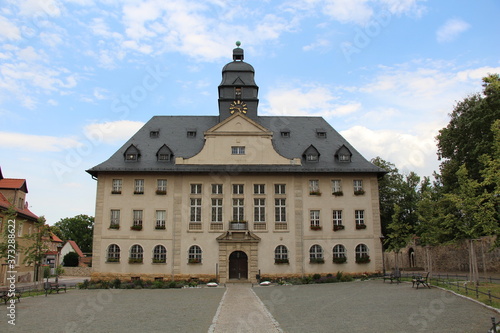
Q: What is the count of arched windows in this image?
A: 8